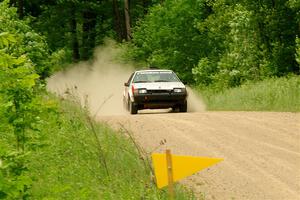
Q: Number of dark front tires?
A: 2